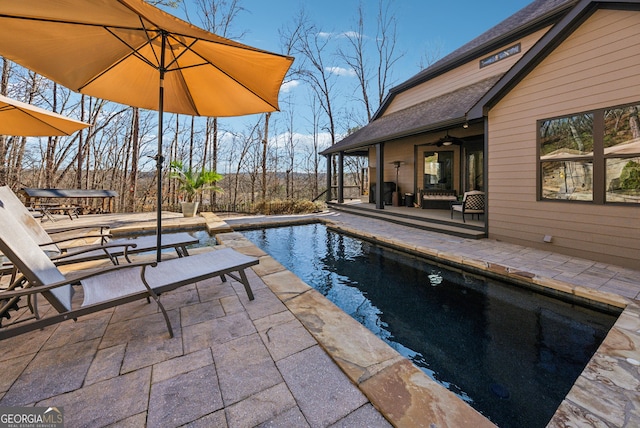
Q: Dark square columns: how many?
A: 3